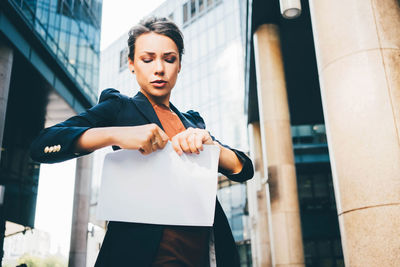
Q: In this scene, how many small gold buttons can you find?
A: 4